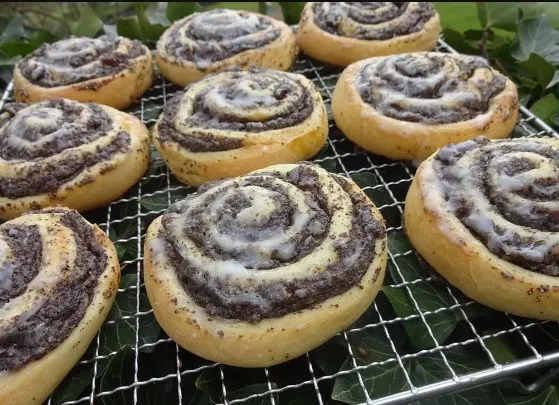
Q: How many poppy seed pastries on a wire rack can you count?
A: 9